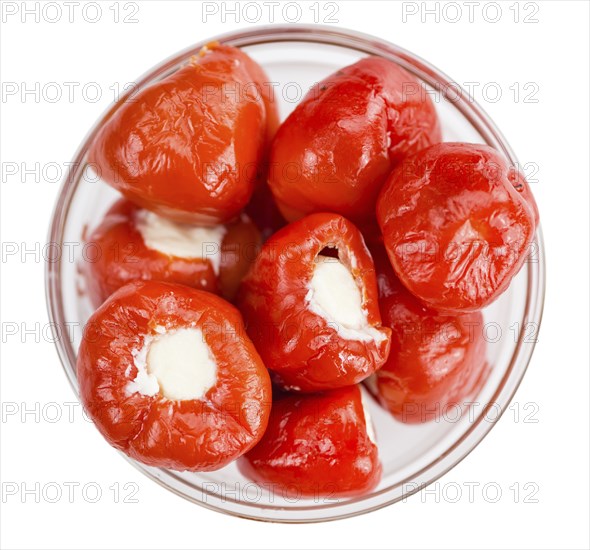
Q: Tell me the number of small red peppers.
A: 8